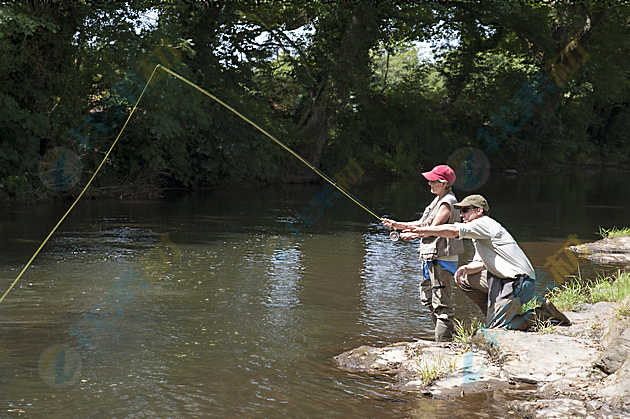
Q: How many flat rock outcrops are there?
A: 2